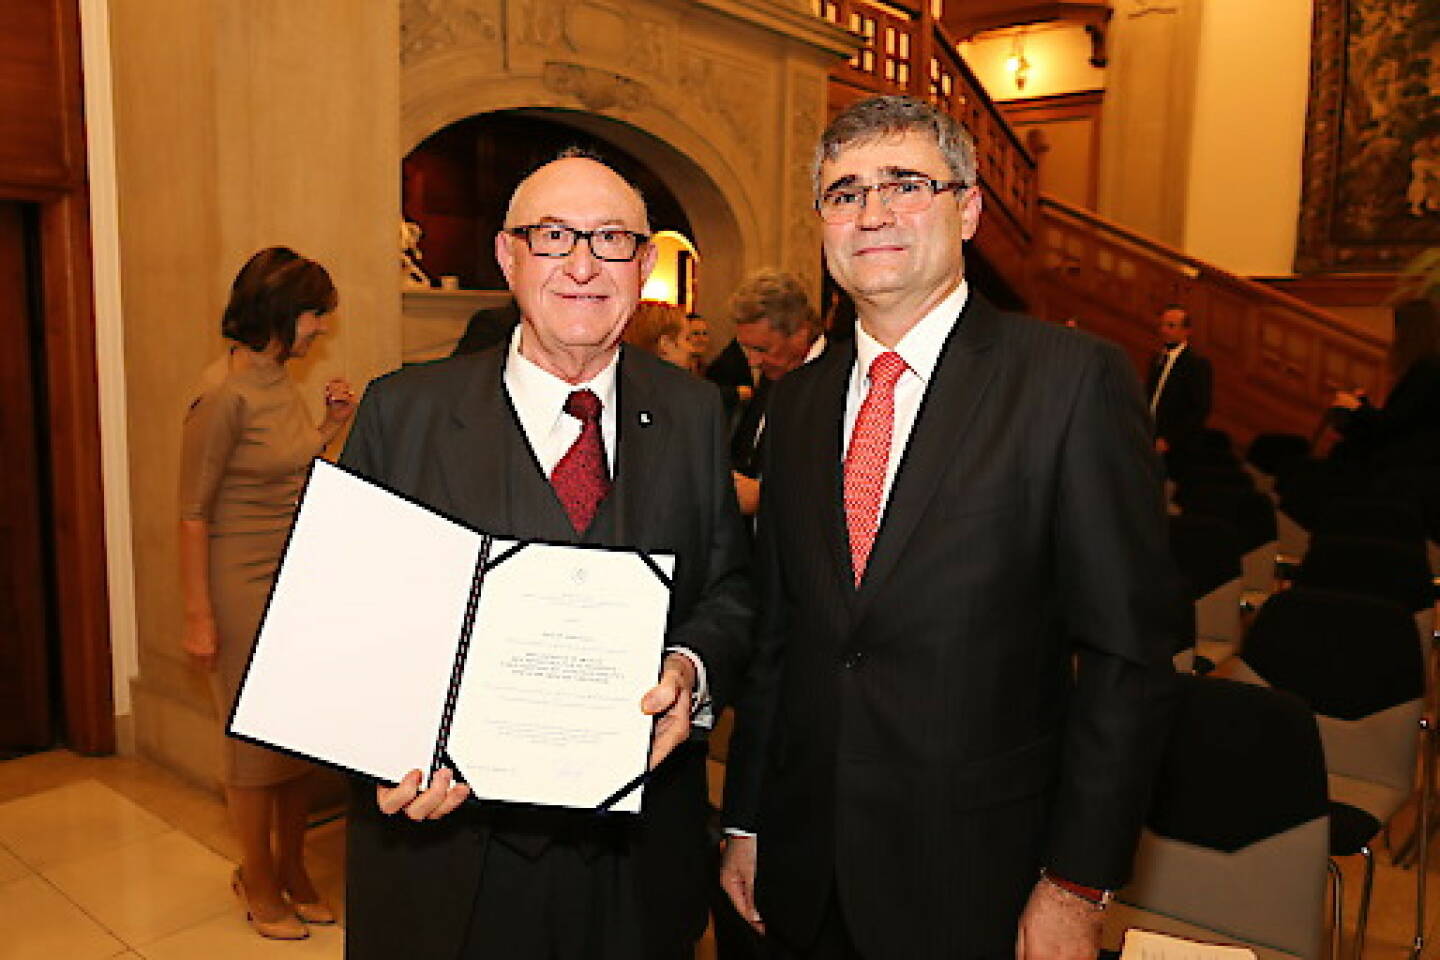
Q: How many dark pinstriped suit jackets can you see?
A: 1